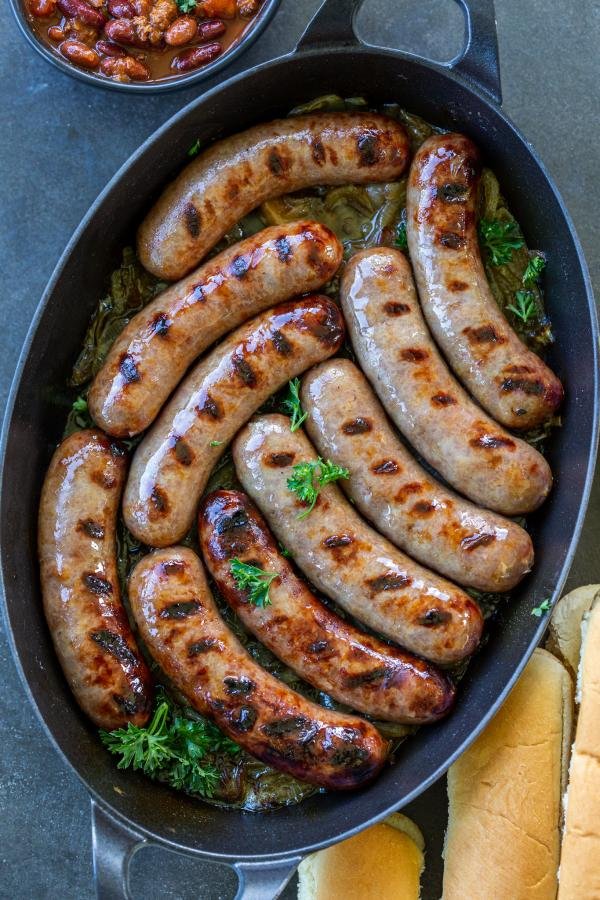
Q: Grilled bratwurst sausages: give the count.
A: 10